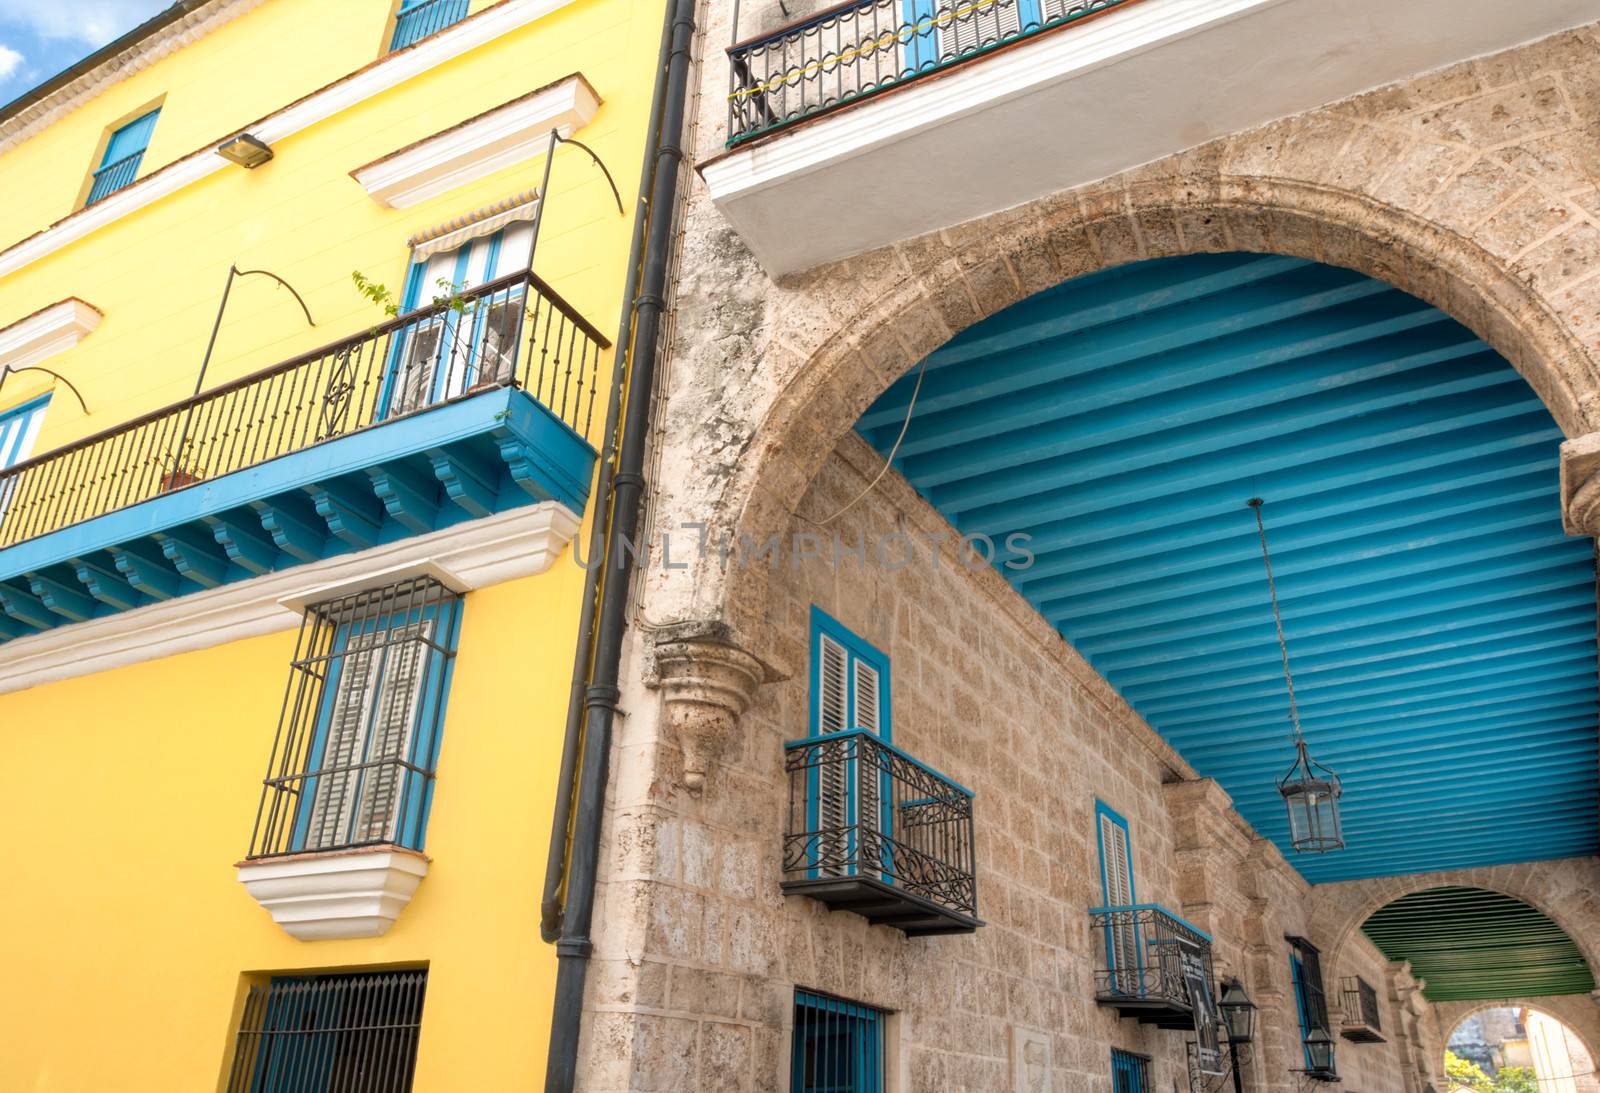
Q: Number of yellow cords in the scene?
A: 1